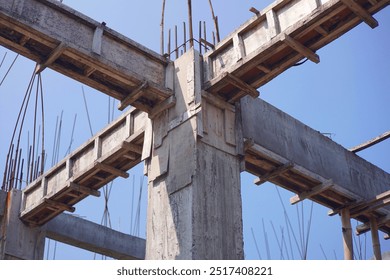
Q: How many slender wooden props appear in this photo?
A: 2